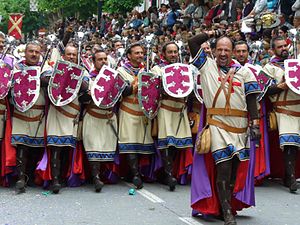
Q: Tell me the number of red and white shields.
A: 9